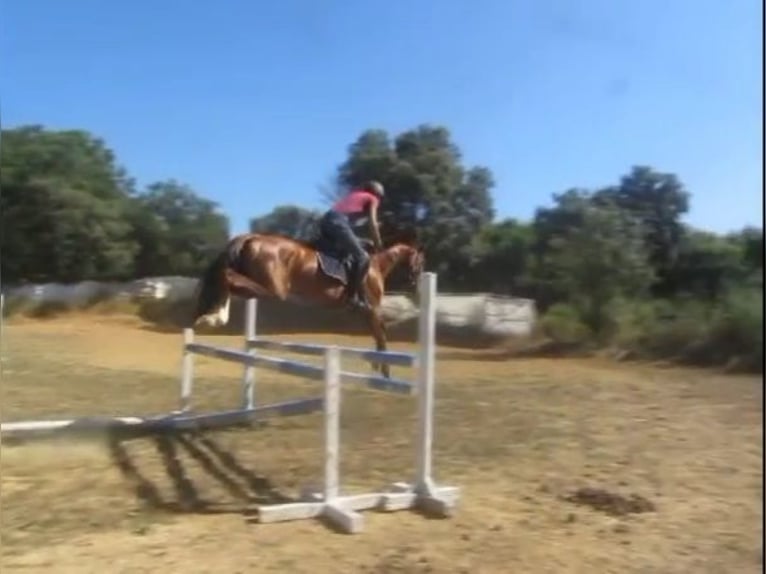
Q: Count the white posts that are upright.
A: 4